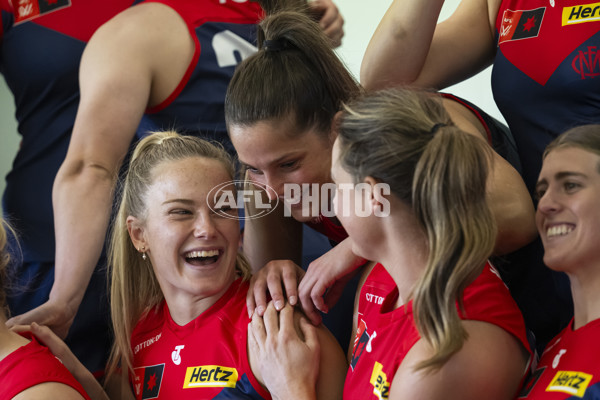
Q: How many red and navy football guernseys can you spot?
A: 8